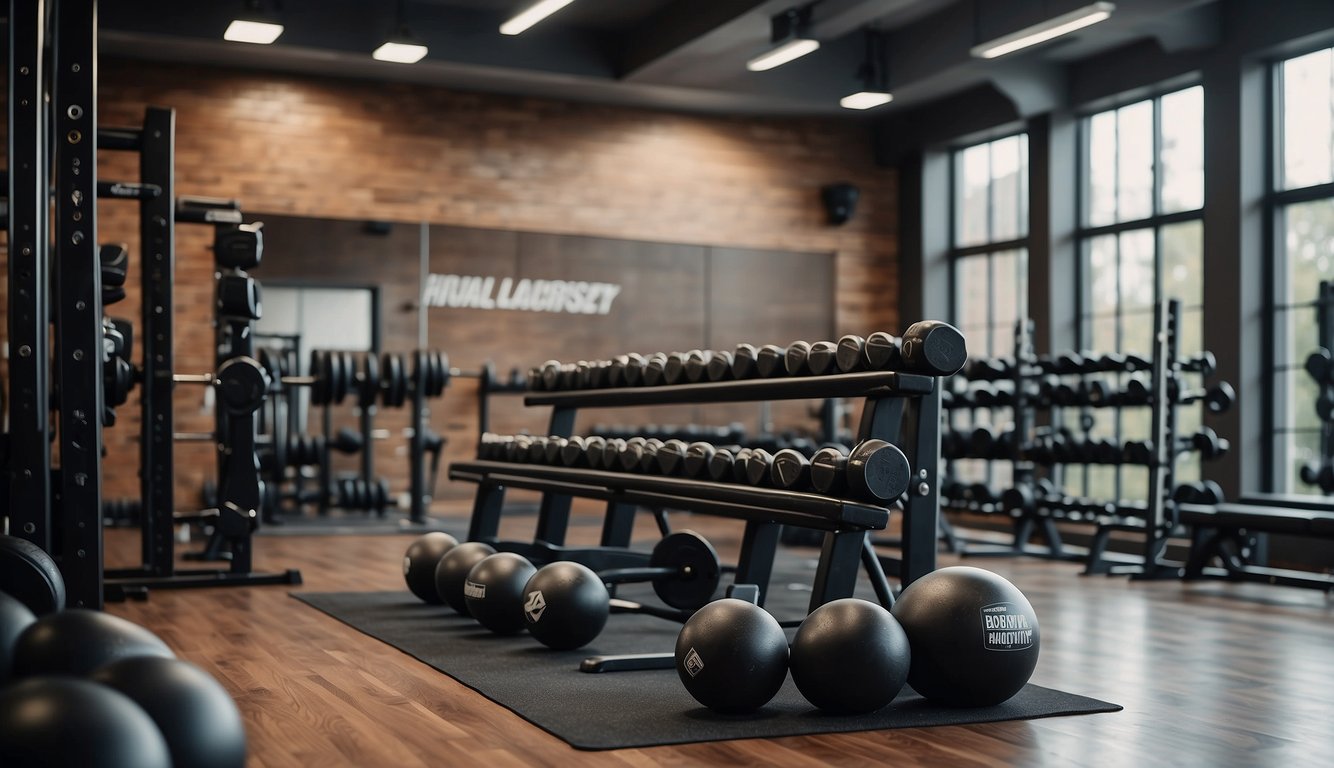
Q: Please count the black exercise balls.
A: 11